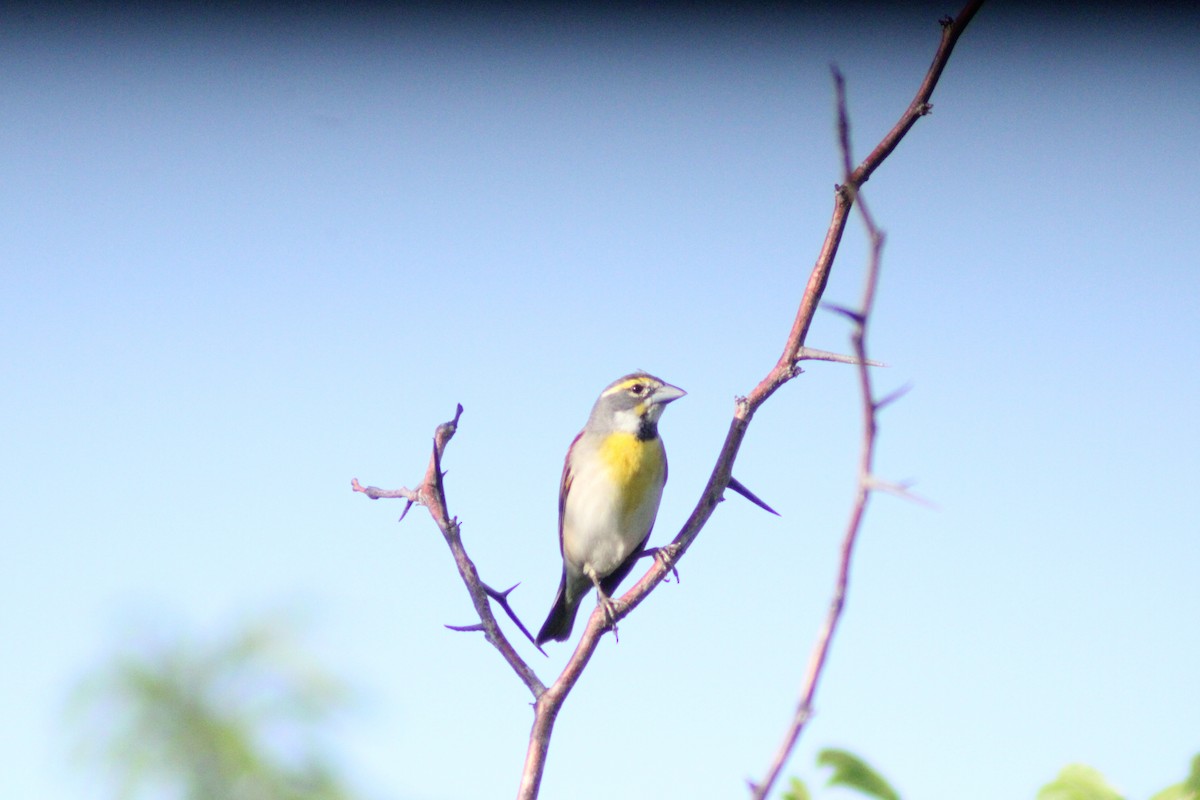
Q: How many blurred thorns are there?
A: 3